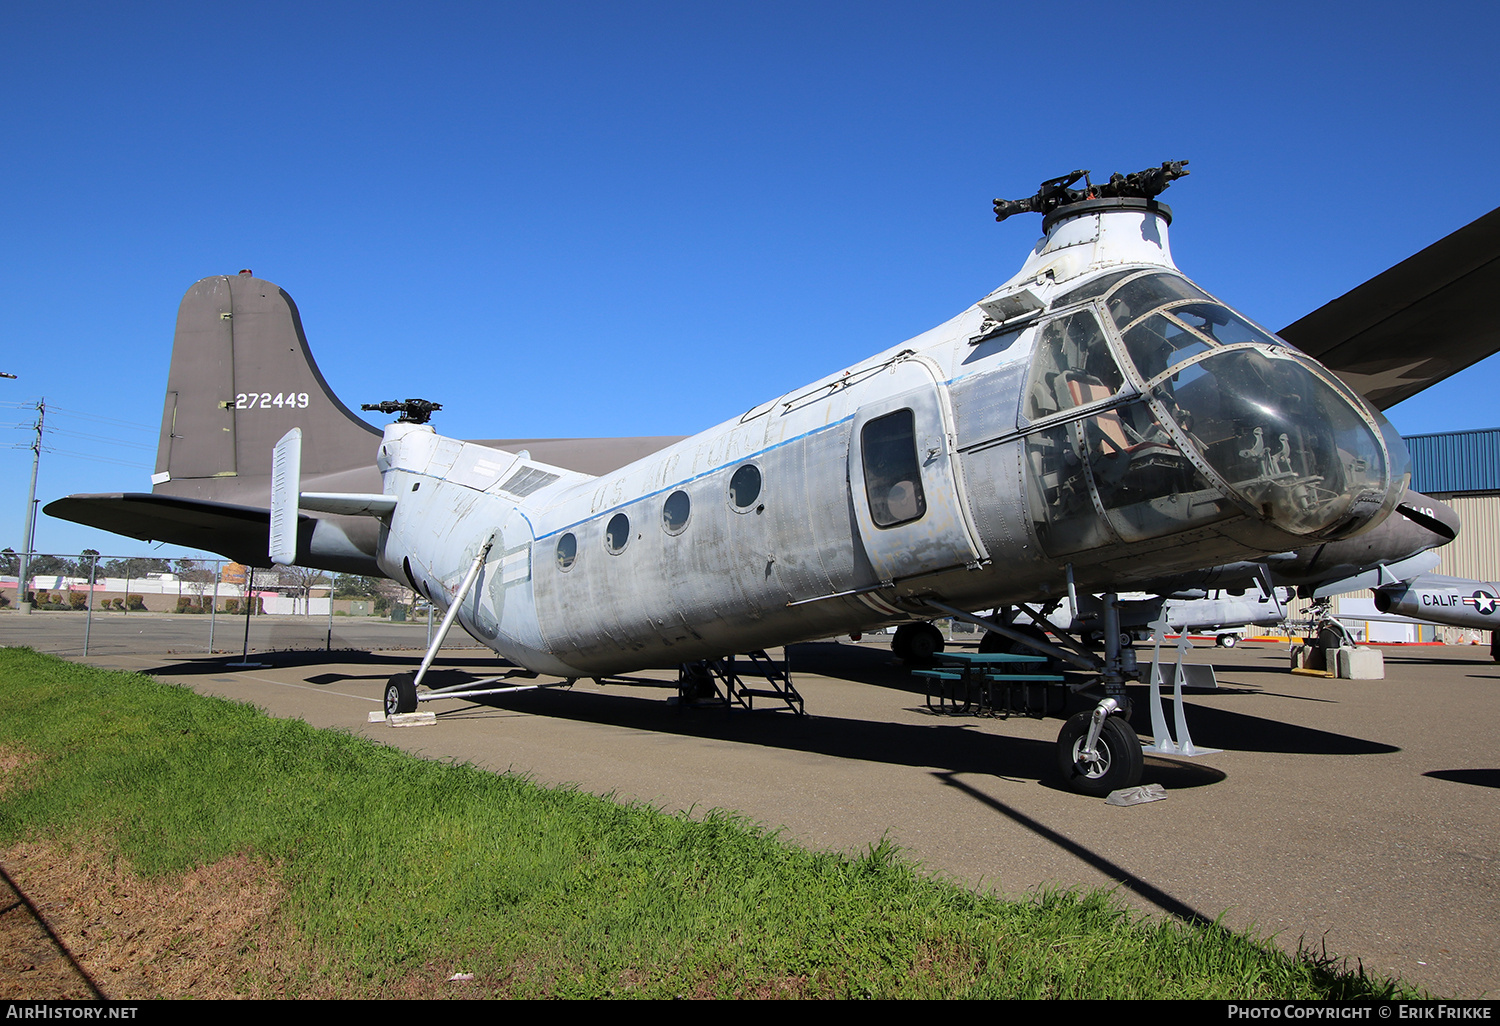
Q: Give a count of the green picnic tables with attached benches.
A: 1